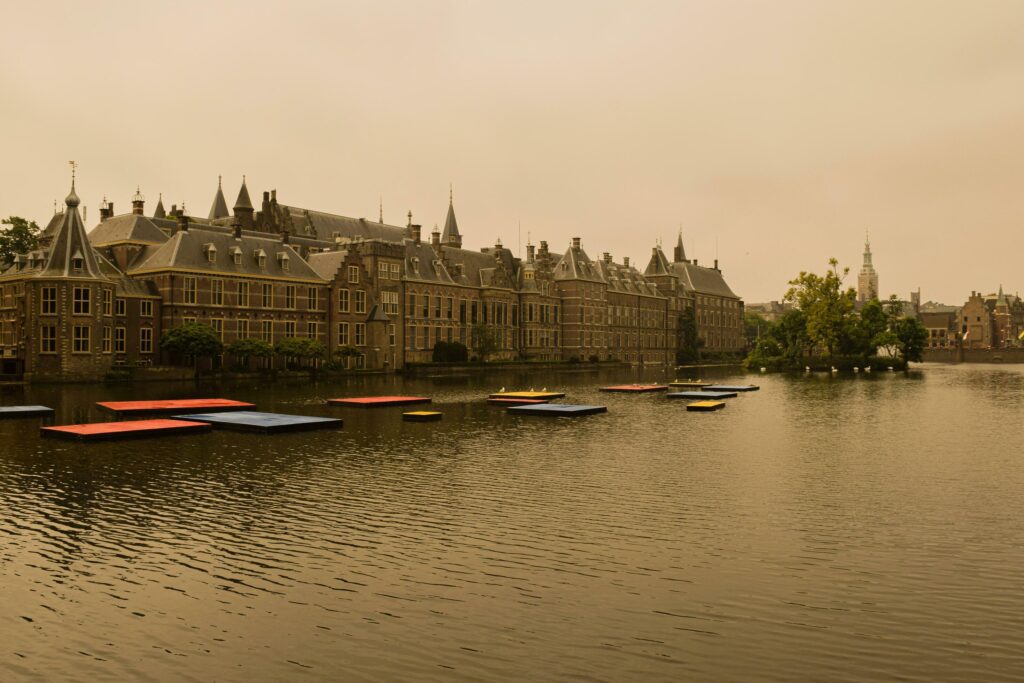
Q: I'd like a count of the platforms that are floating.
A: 14